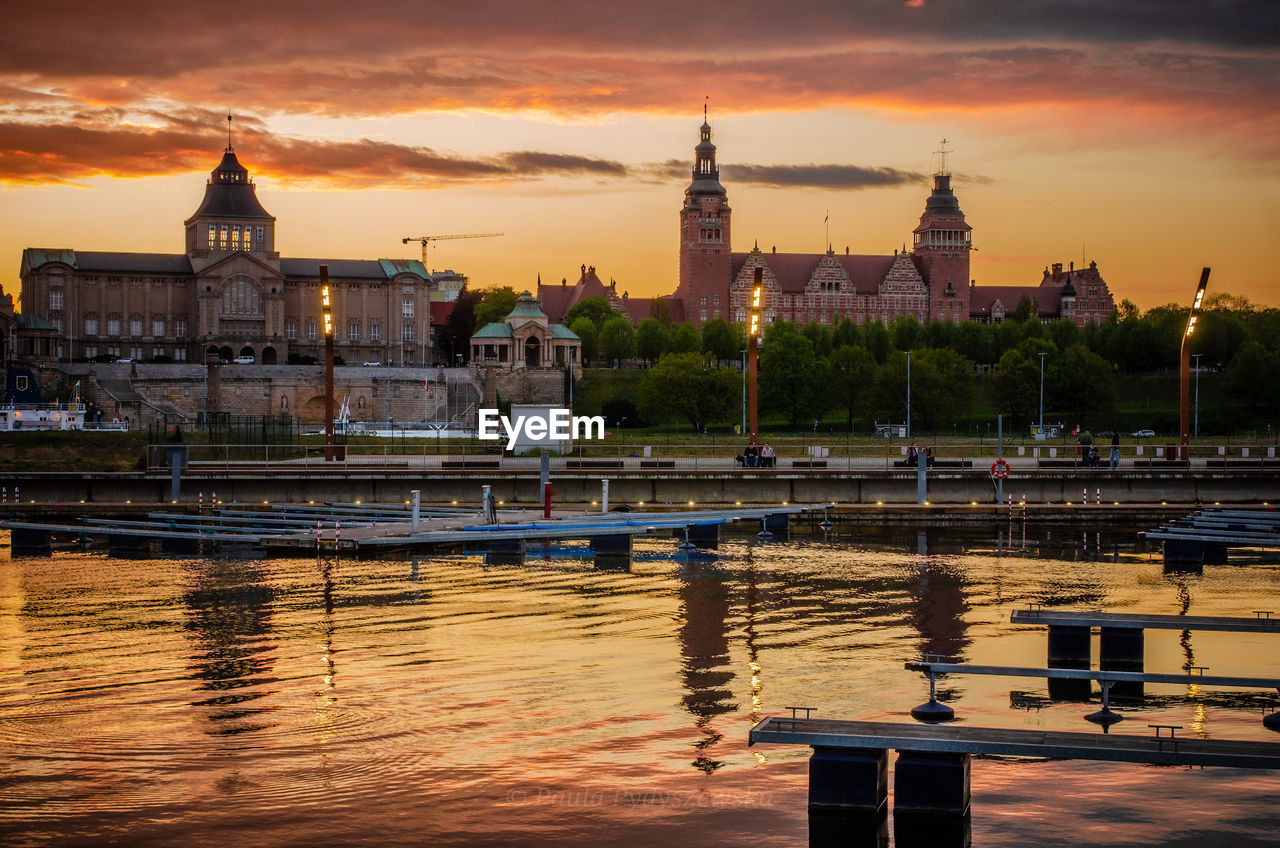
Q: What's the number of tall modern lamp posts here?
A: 3